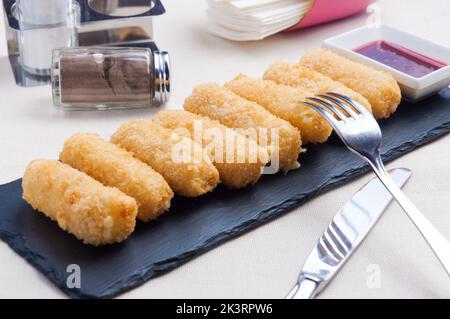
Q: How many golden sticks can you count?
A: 8